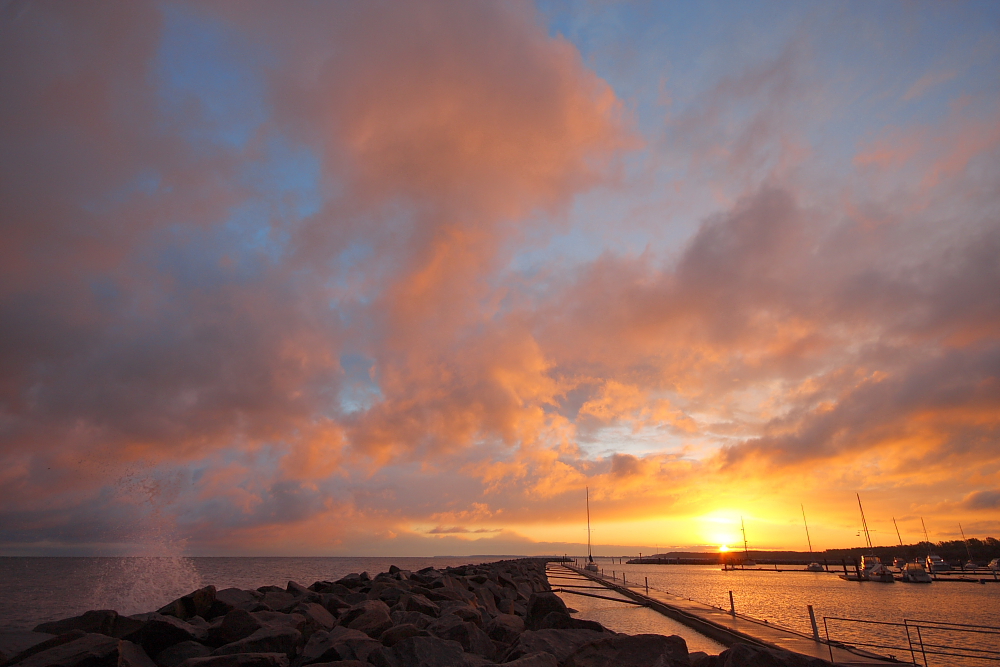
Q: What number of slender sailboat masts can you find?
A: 7